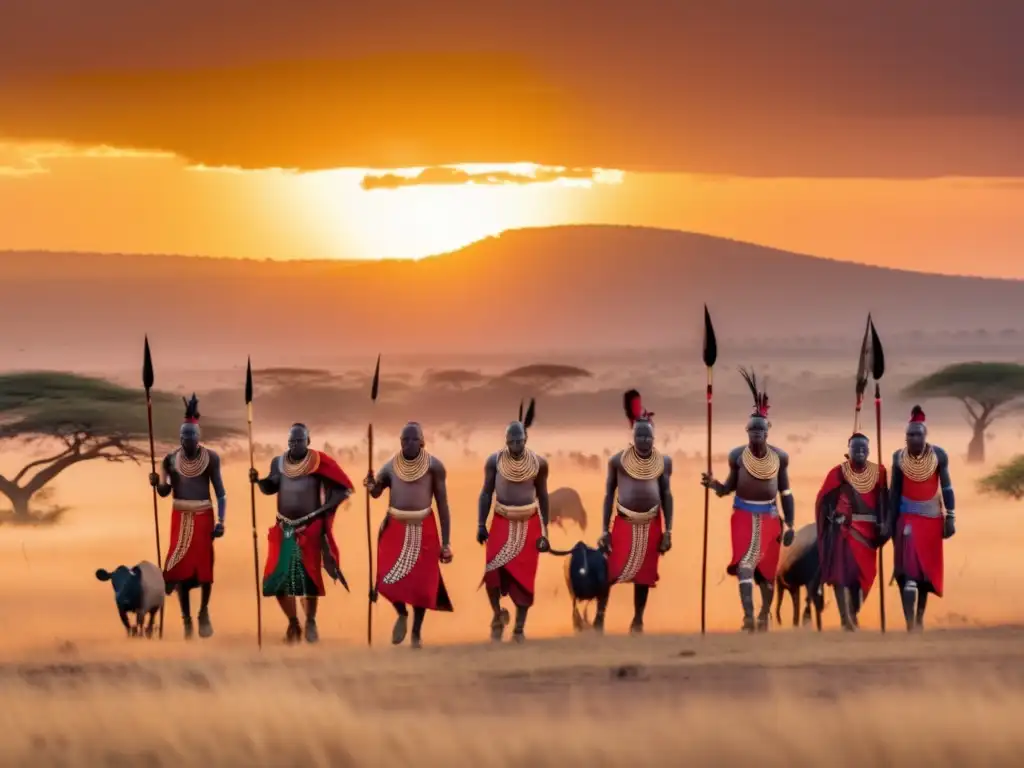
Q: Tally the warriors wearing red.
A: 8